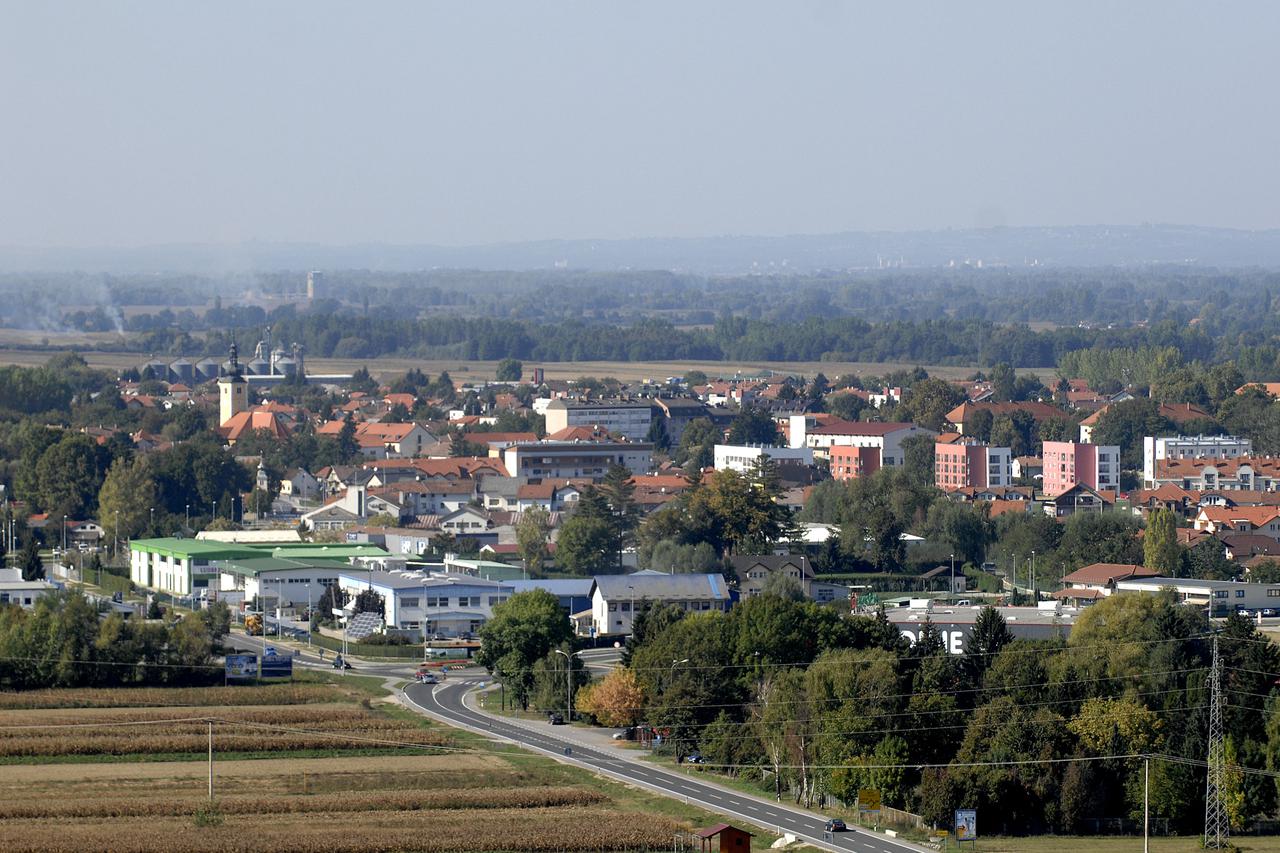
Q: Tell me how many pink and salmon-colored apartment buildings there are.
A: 3